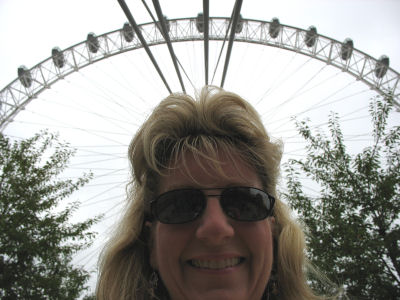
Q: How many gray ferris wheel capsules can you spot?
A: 11